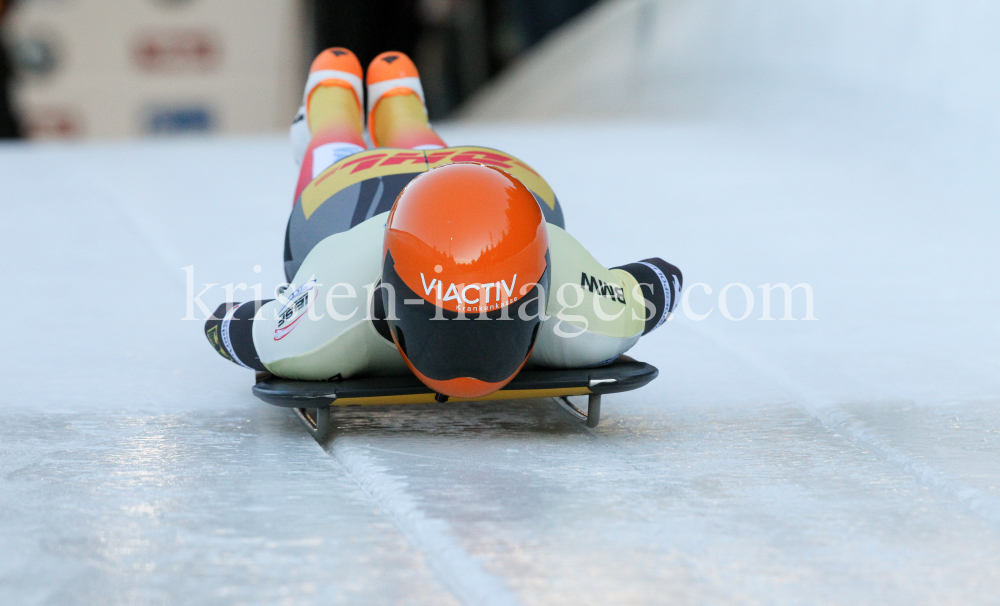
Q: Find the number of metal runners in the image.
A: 2